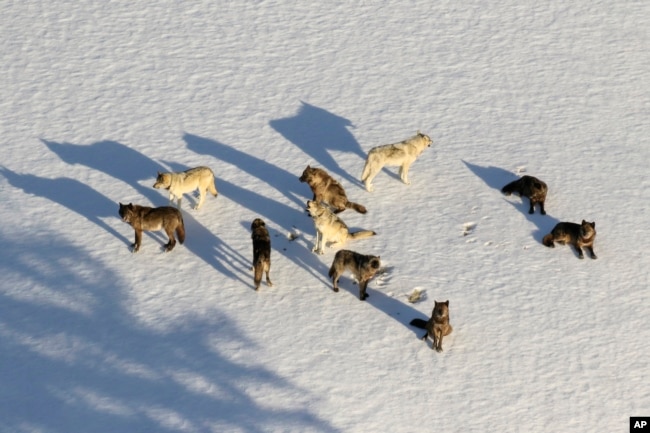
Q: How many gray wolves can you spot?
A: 10